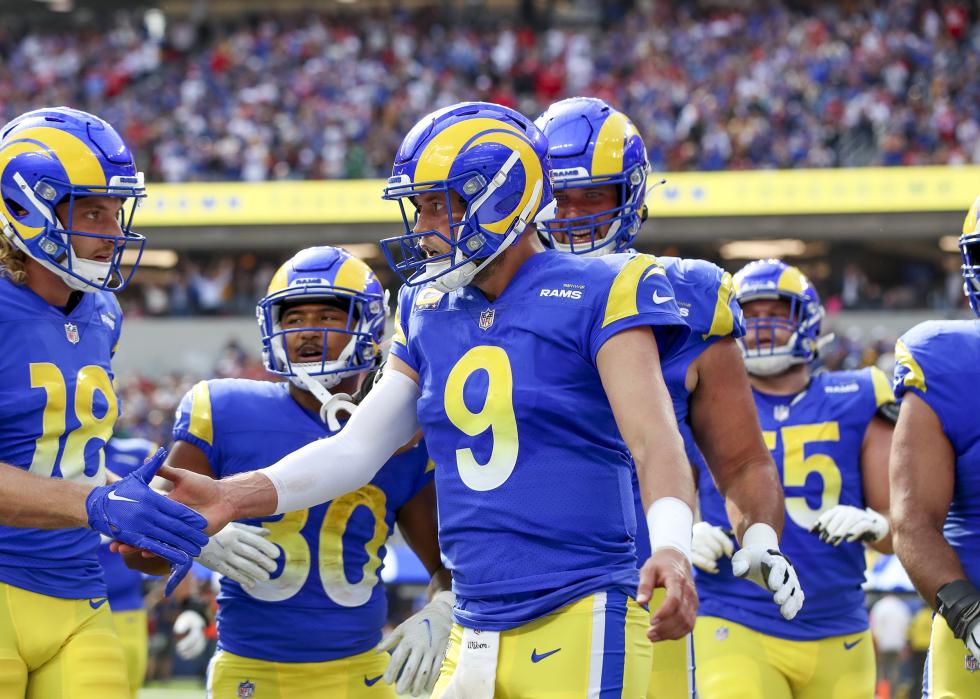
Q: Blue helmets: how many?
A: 6